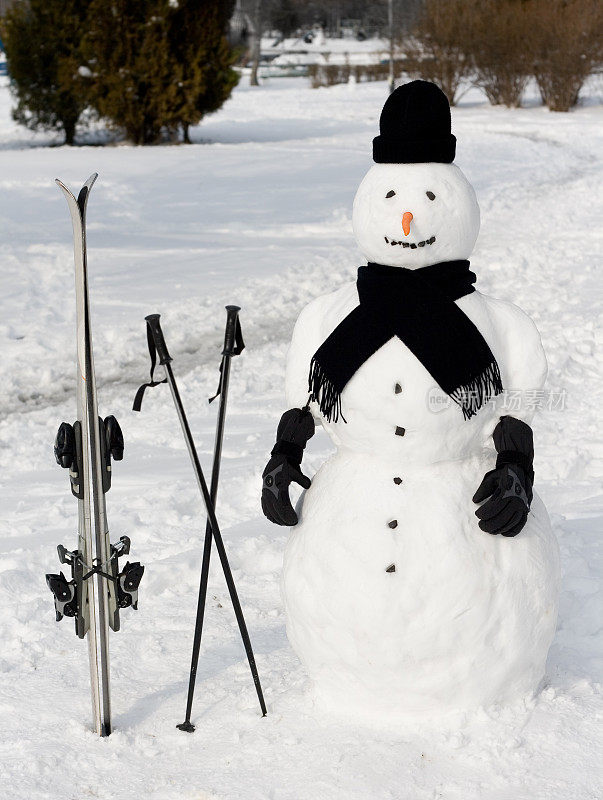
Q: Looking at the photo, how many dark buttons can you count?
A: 5